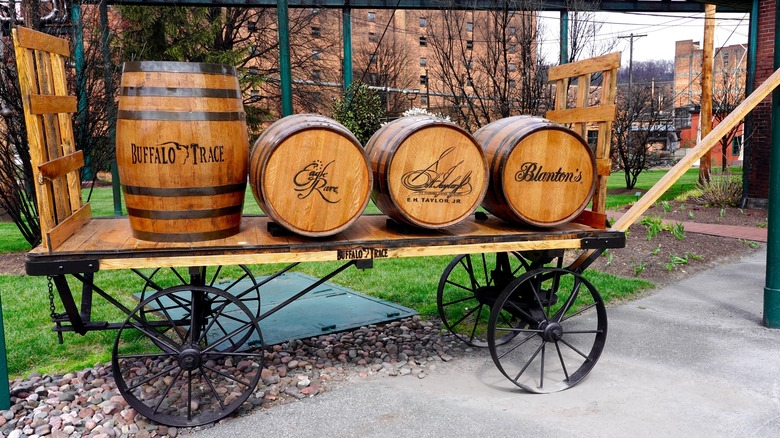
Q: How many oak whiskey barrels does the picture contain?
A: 4